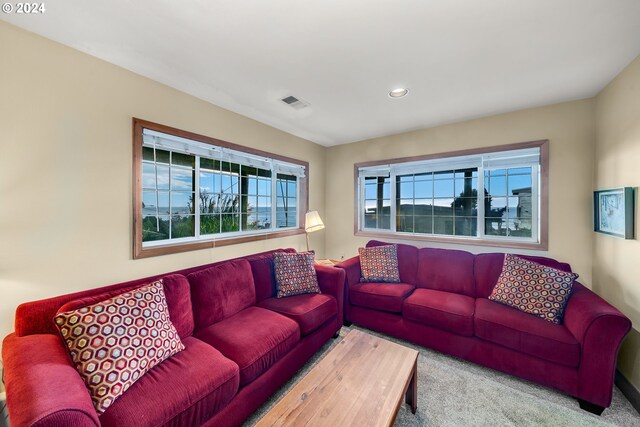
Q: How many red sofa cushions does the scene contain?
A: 12